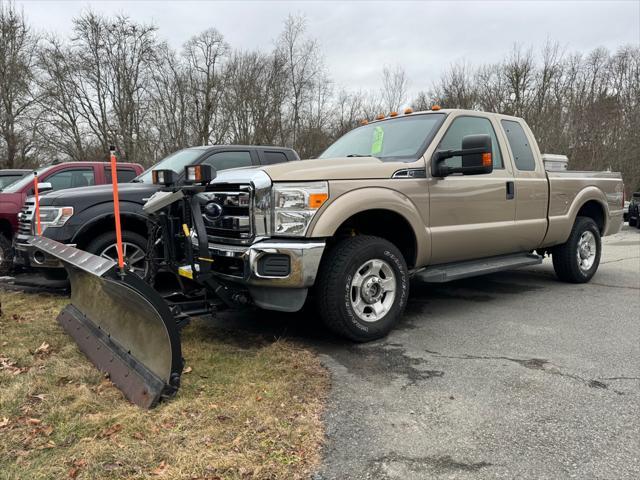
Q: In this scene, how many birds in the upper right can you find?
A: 0